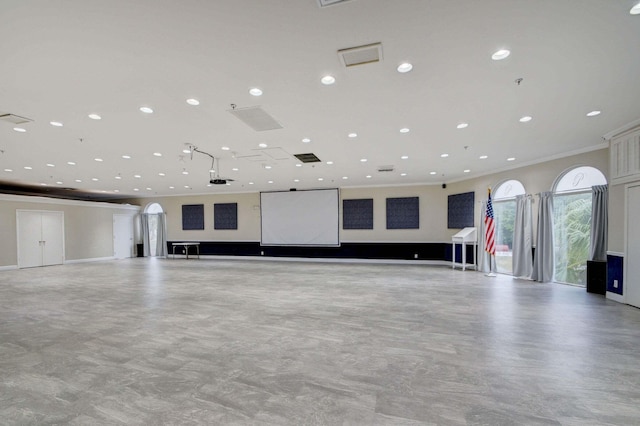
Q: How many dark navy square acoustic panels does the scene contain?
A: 5